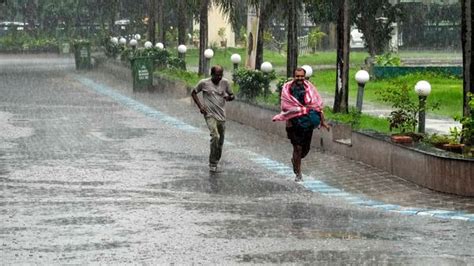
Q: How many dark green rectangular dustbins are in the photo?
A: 2